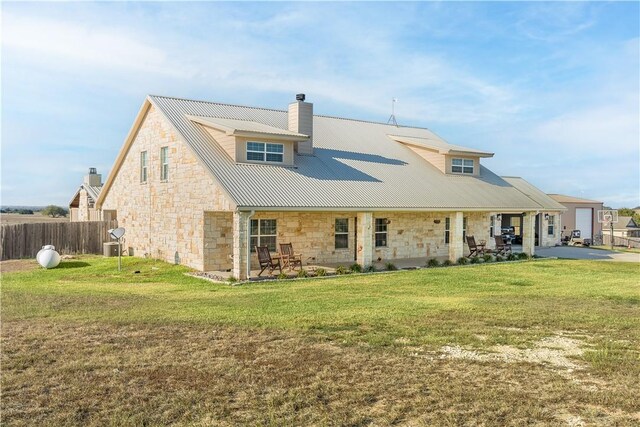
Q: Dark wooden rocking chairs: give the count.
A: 4